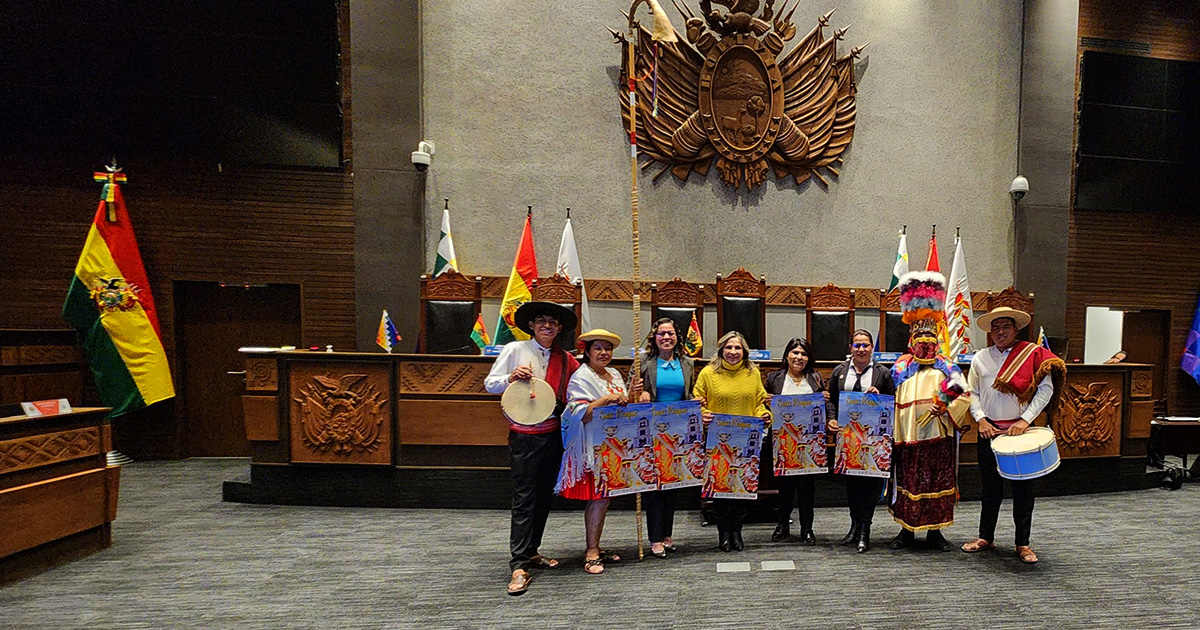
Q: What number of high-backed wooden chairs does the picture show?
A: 7